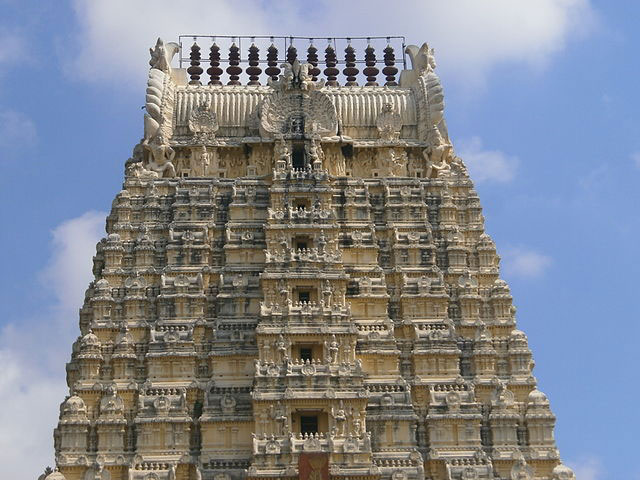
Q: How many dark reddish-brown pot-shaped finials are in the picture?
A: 11